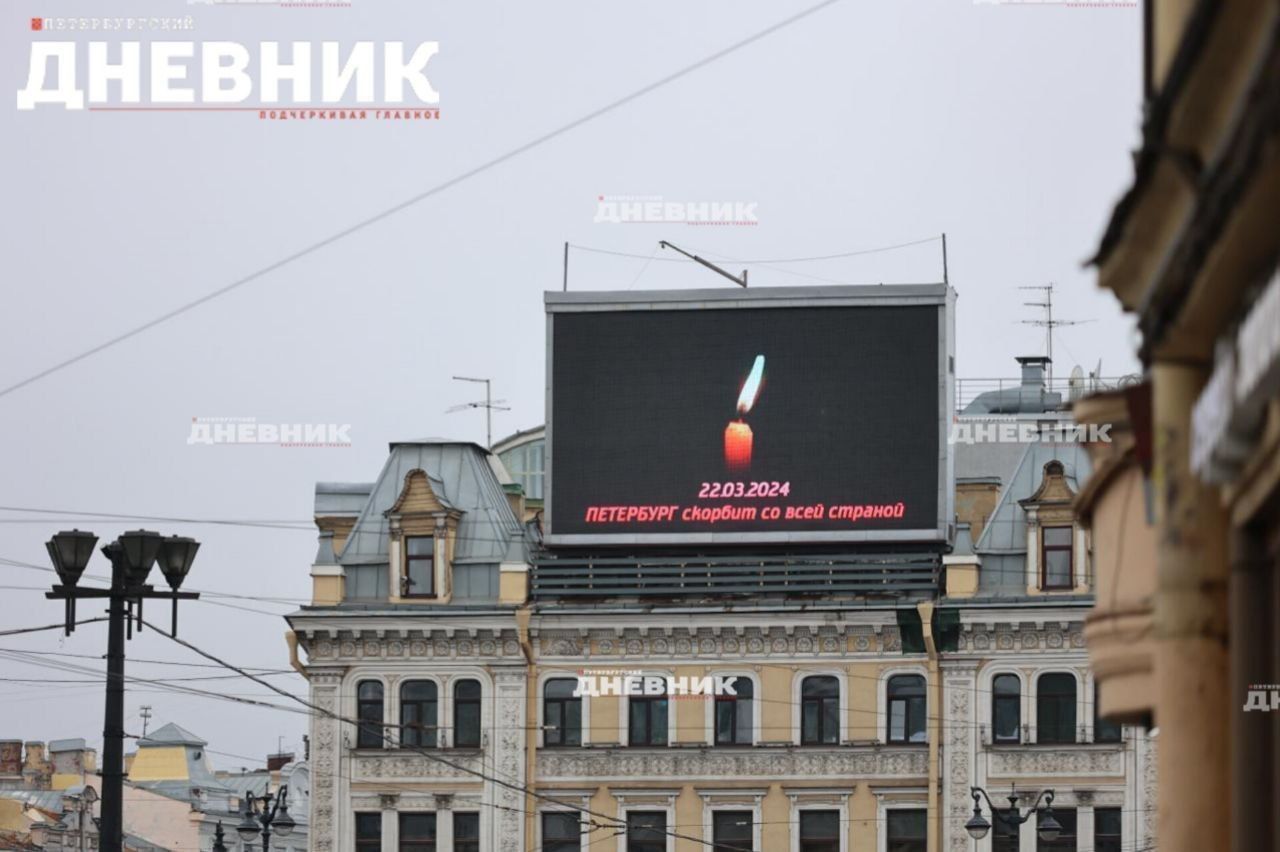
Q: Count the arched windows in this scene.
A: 11